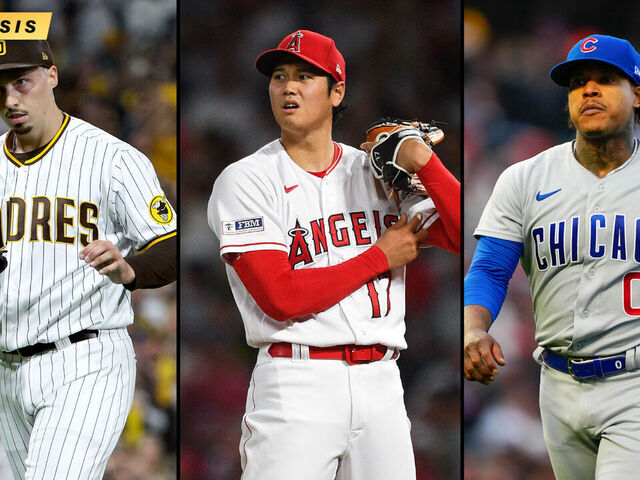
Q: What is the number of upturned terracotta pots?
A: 0